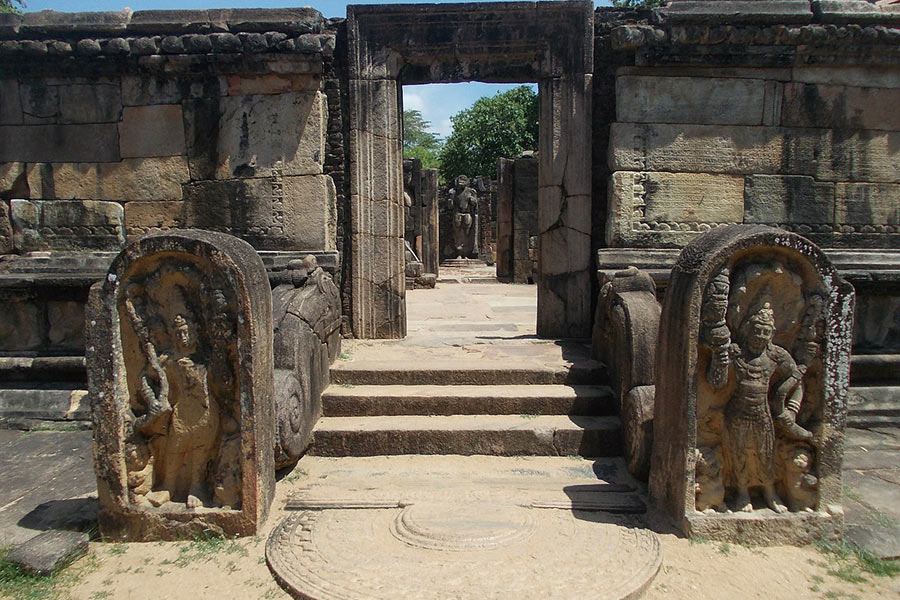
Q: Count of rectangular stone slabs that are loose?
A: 1